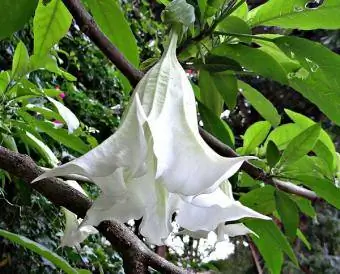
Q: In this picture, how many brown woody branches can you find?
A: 2